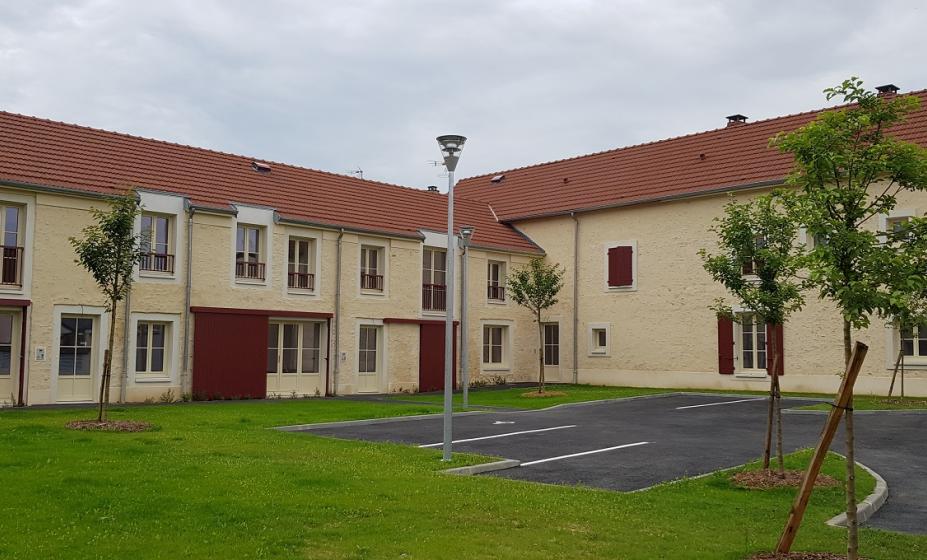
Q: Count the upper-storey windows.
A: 11